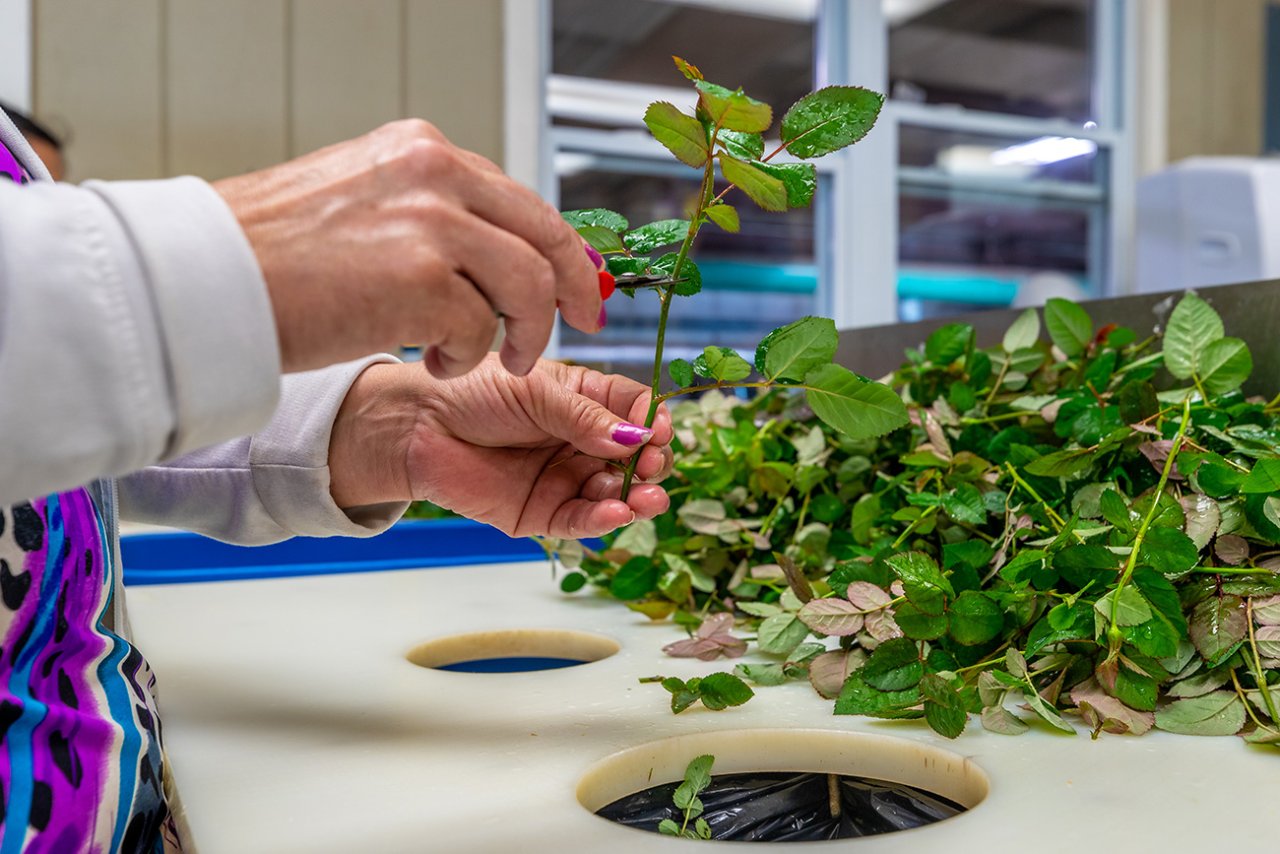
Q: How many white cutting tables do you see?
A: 1